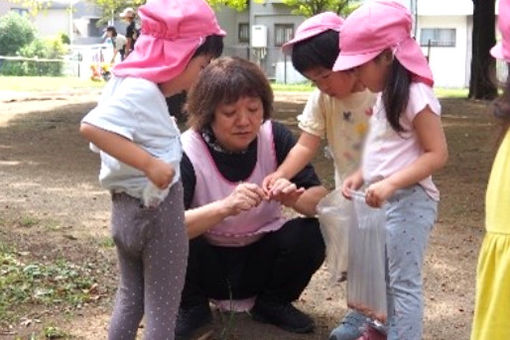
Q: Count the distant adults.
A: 2